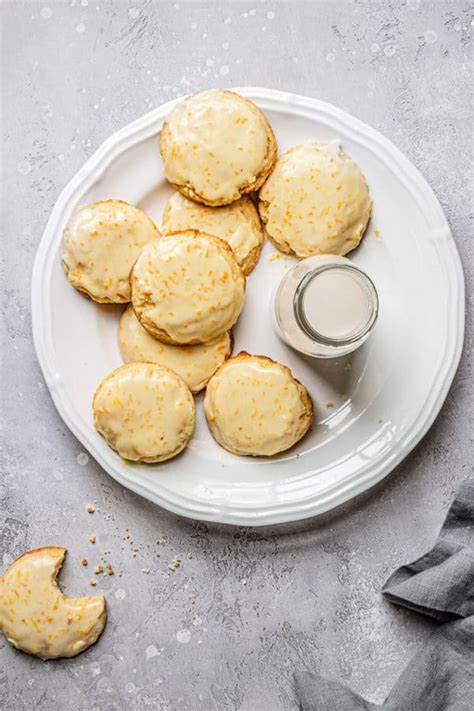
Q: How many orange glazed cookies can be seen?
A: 9